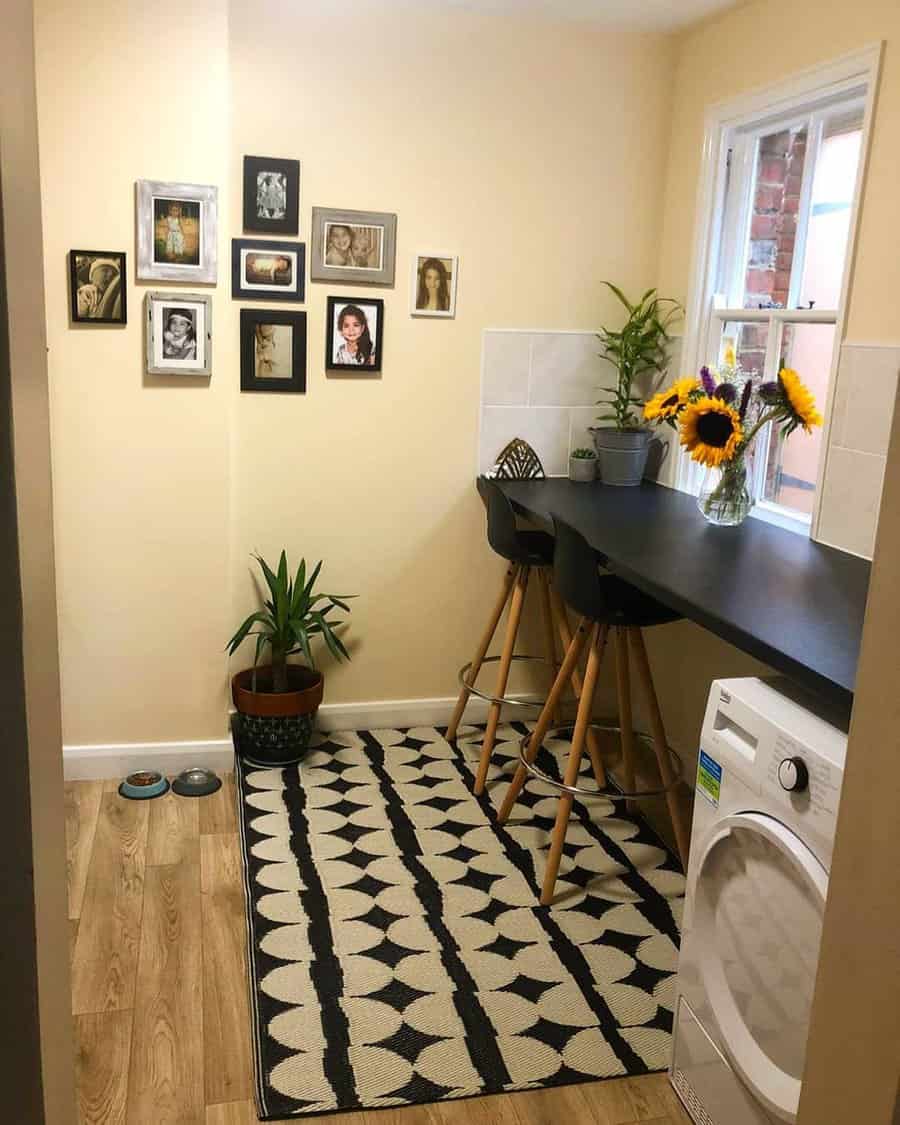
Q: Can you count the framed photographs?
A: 9